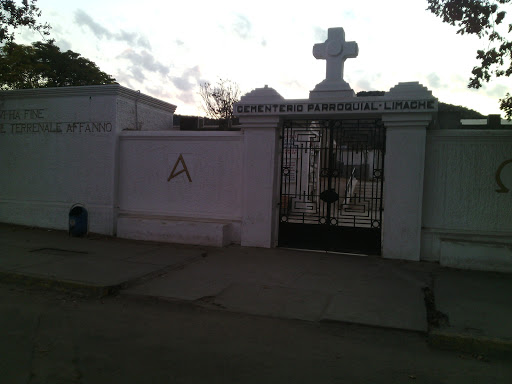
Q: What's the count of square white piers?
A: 2